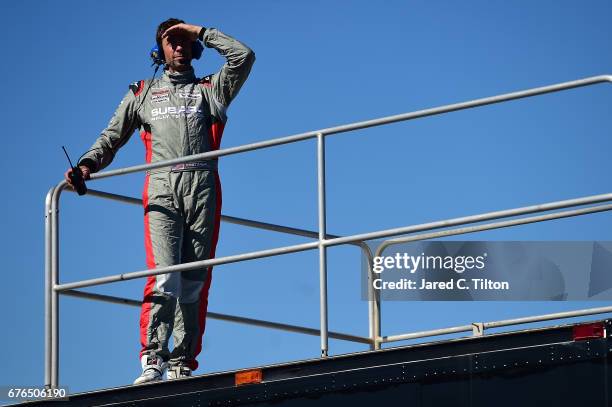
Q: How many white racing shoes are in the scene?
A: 2